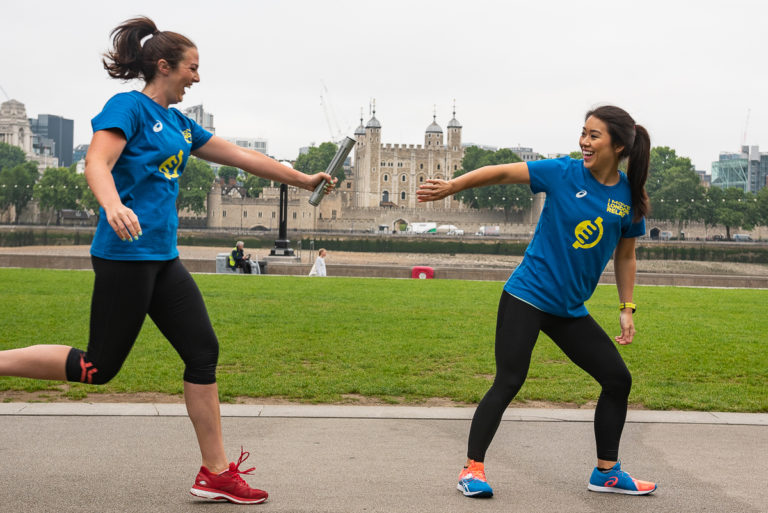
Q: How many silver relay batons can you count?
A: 1